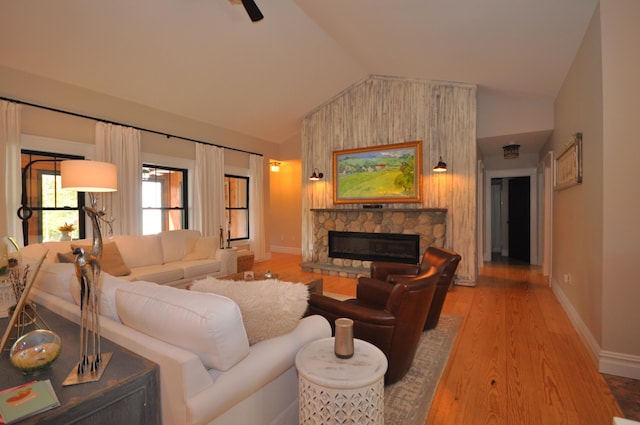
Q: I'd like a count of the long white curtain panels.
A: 4